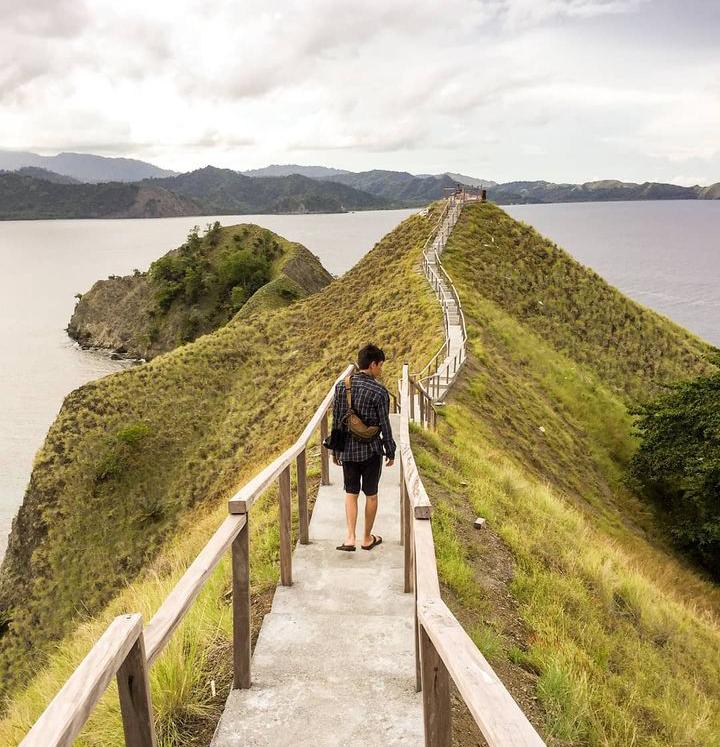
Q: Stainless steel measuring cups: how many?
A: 0